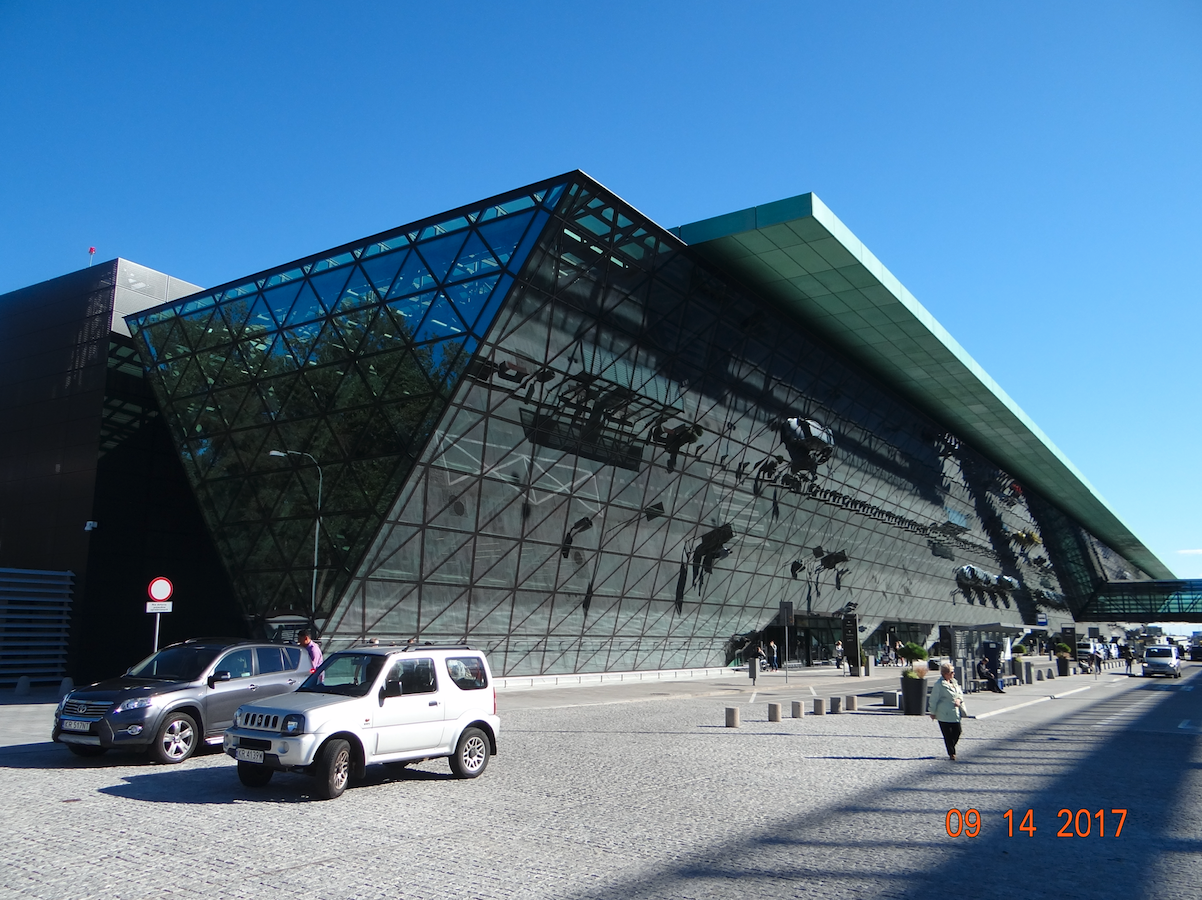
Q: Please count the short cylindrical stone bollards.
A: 6